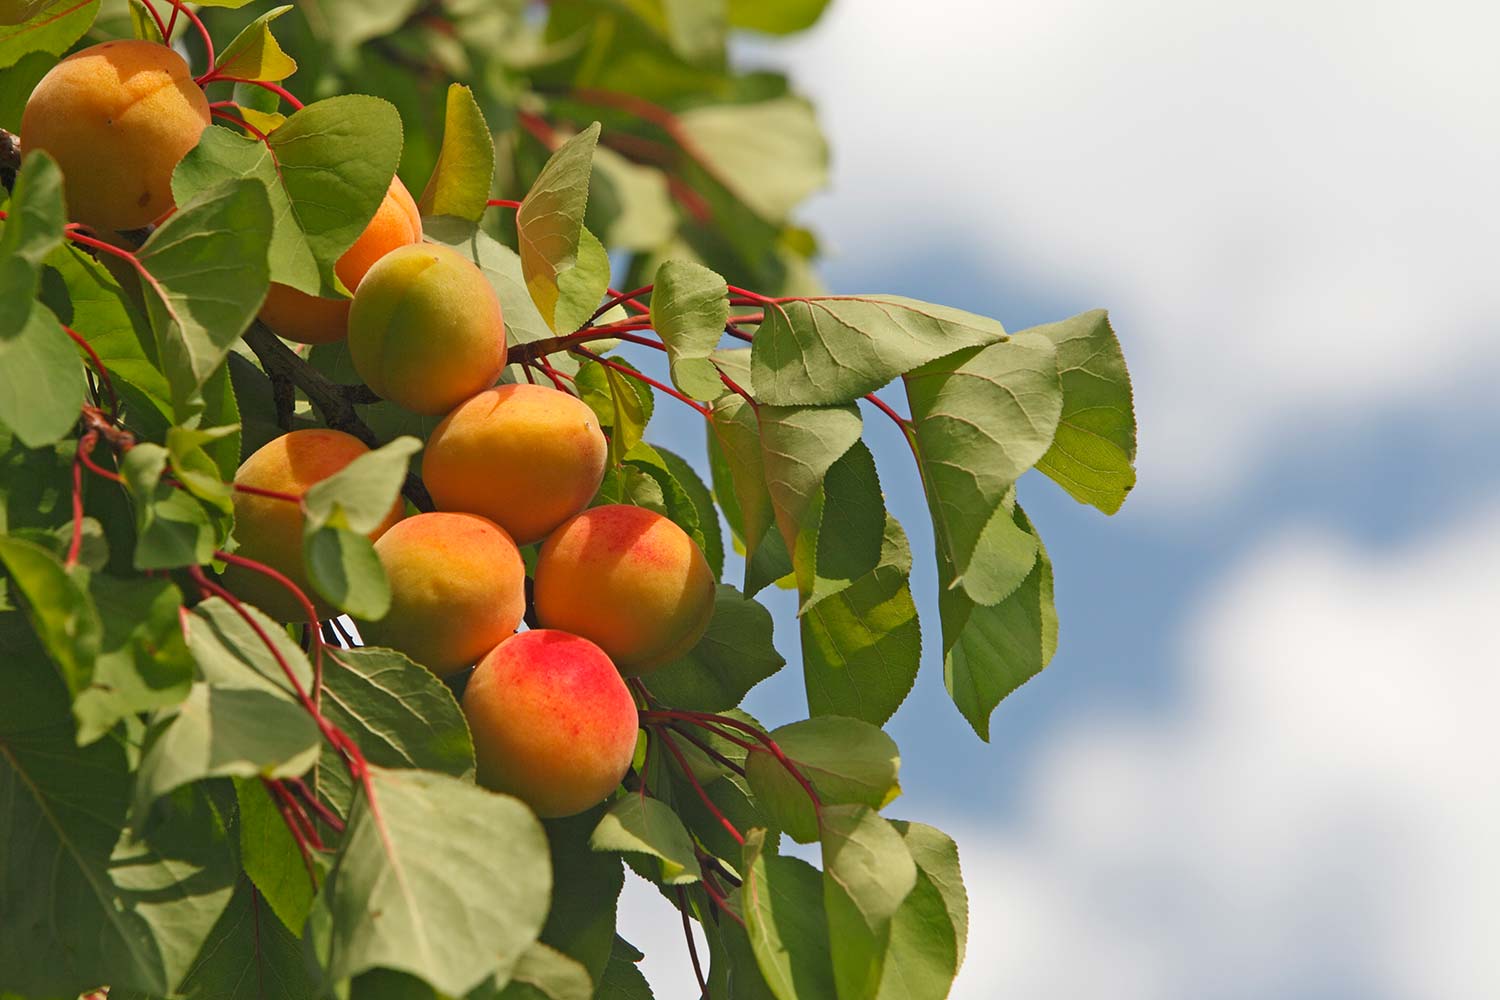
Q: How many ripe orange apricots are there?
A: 7